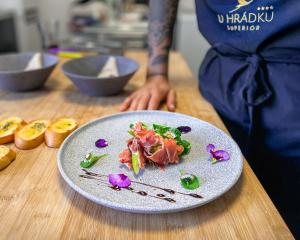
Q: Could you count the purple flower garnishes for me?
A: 4